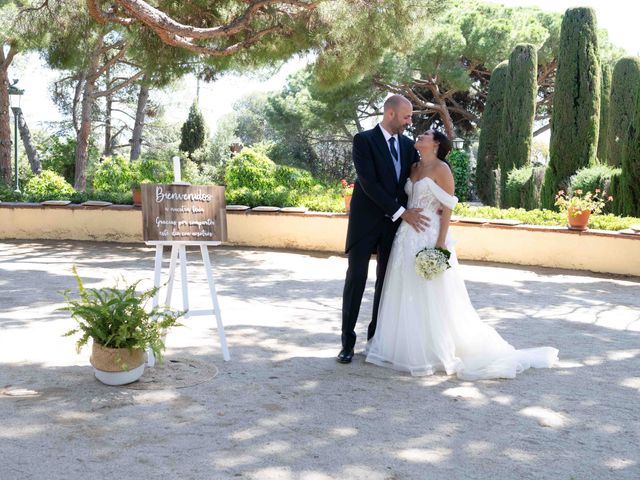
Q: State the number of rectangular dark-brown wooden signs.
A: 1